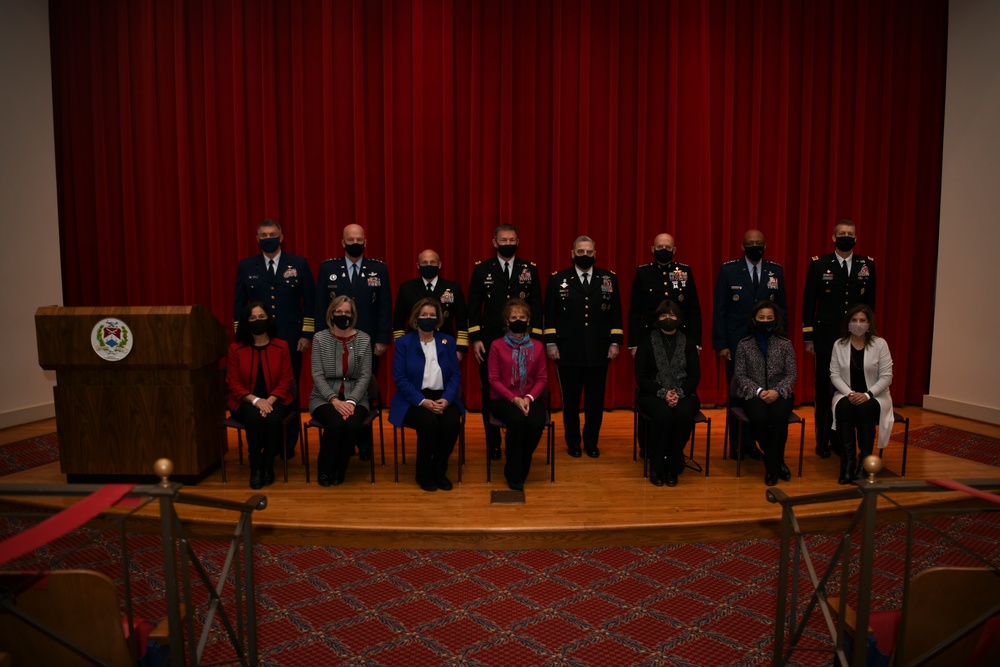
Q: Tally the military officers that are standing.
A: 8